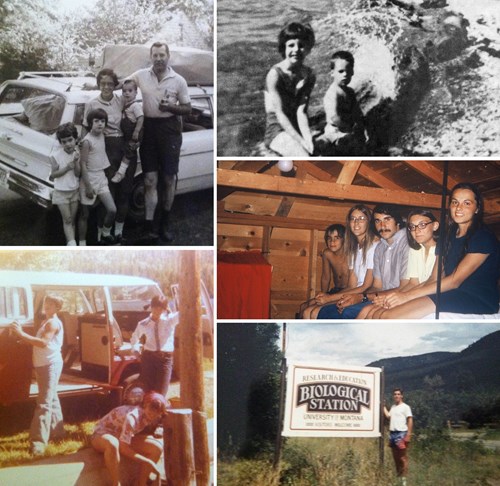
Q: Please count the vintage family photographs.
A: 5